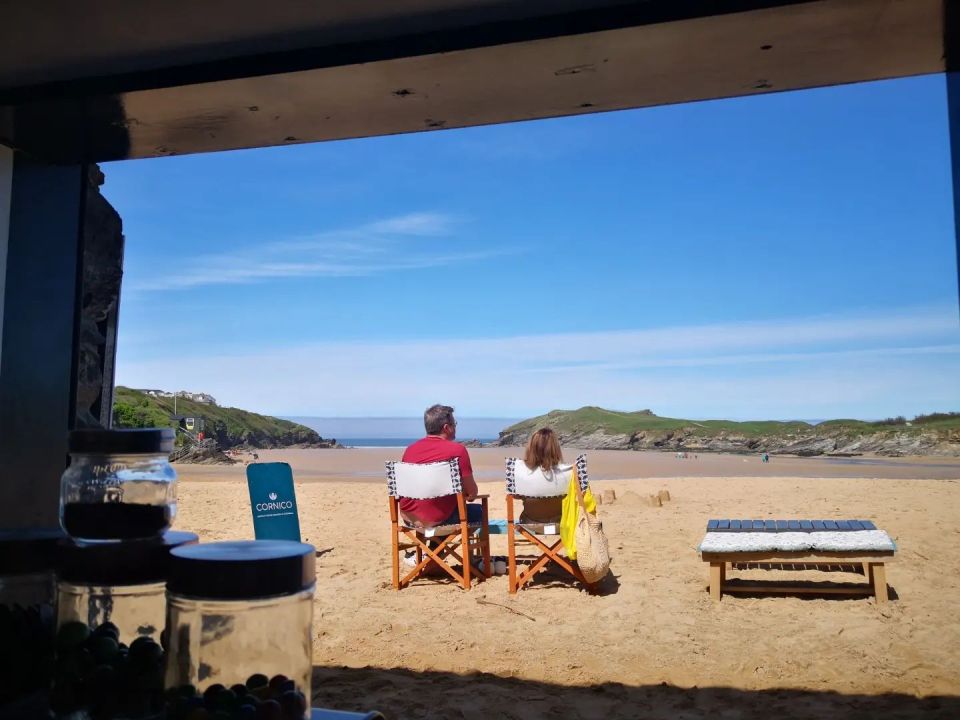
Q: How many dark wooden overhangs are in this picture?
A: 1